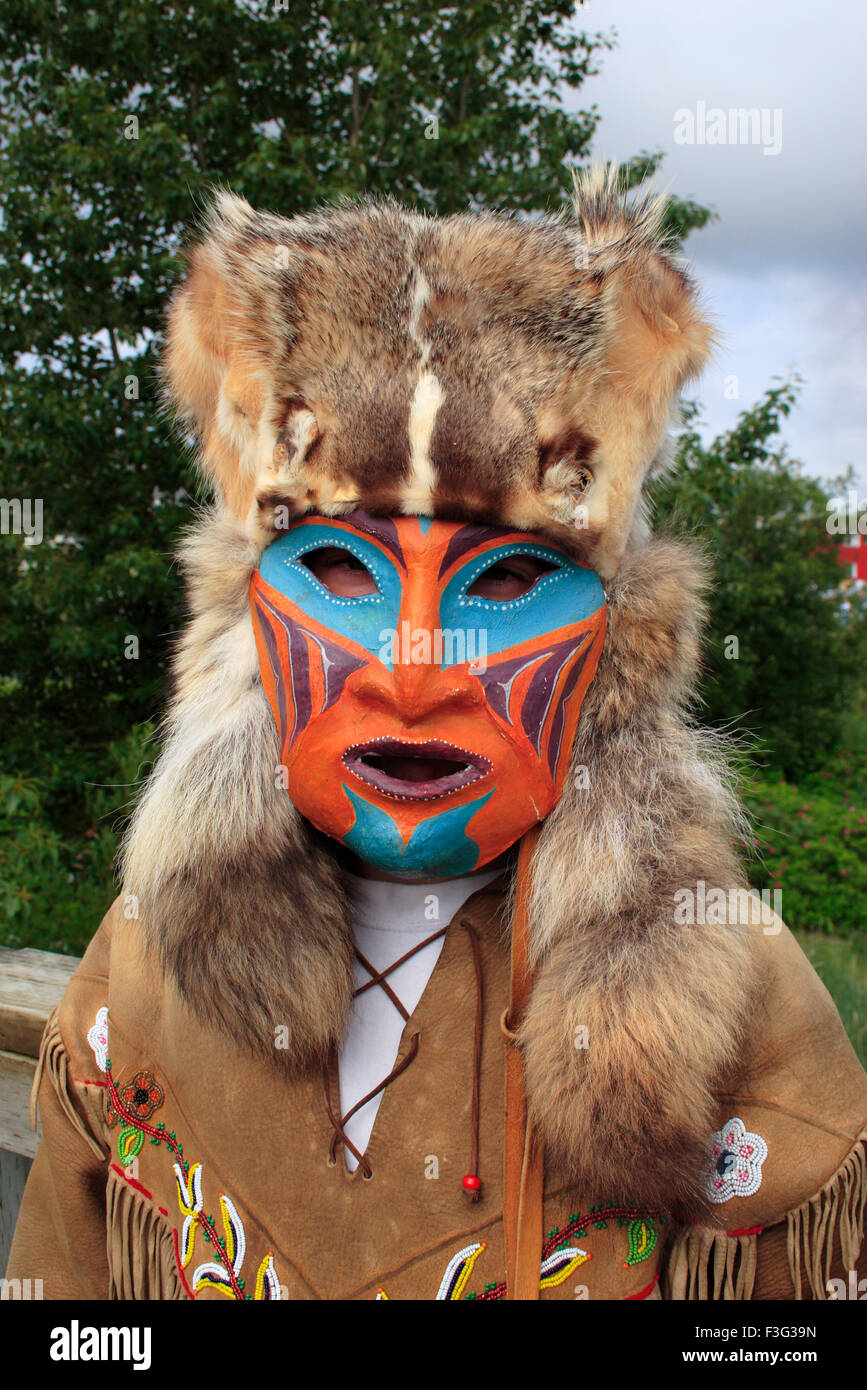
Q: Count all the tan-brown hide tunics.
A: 1